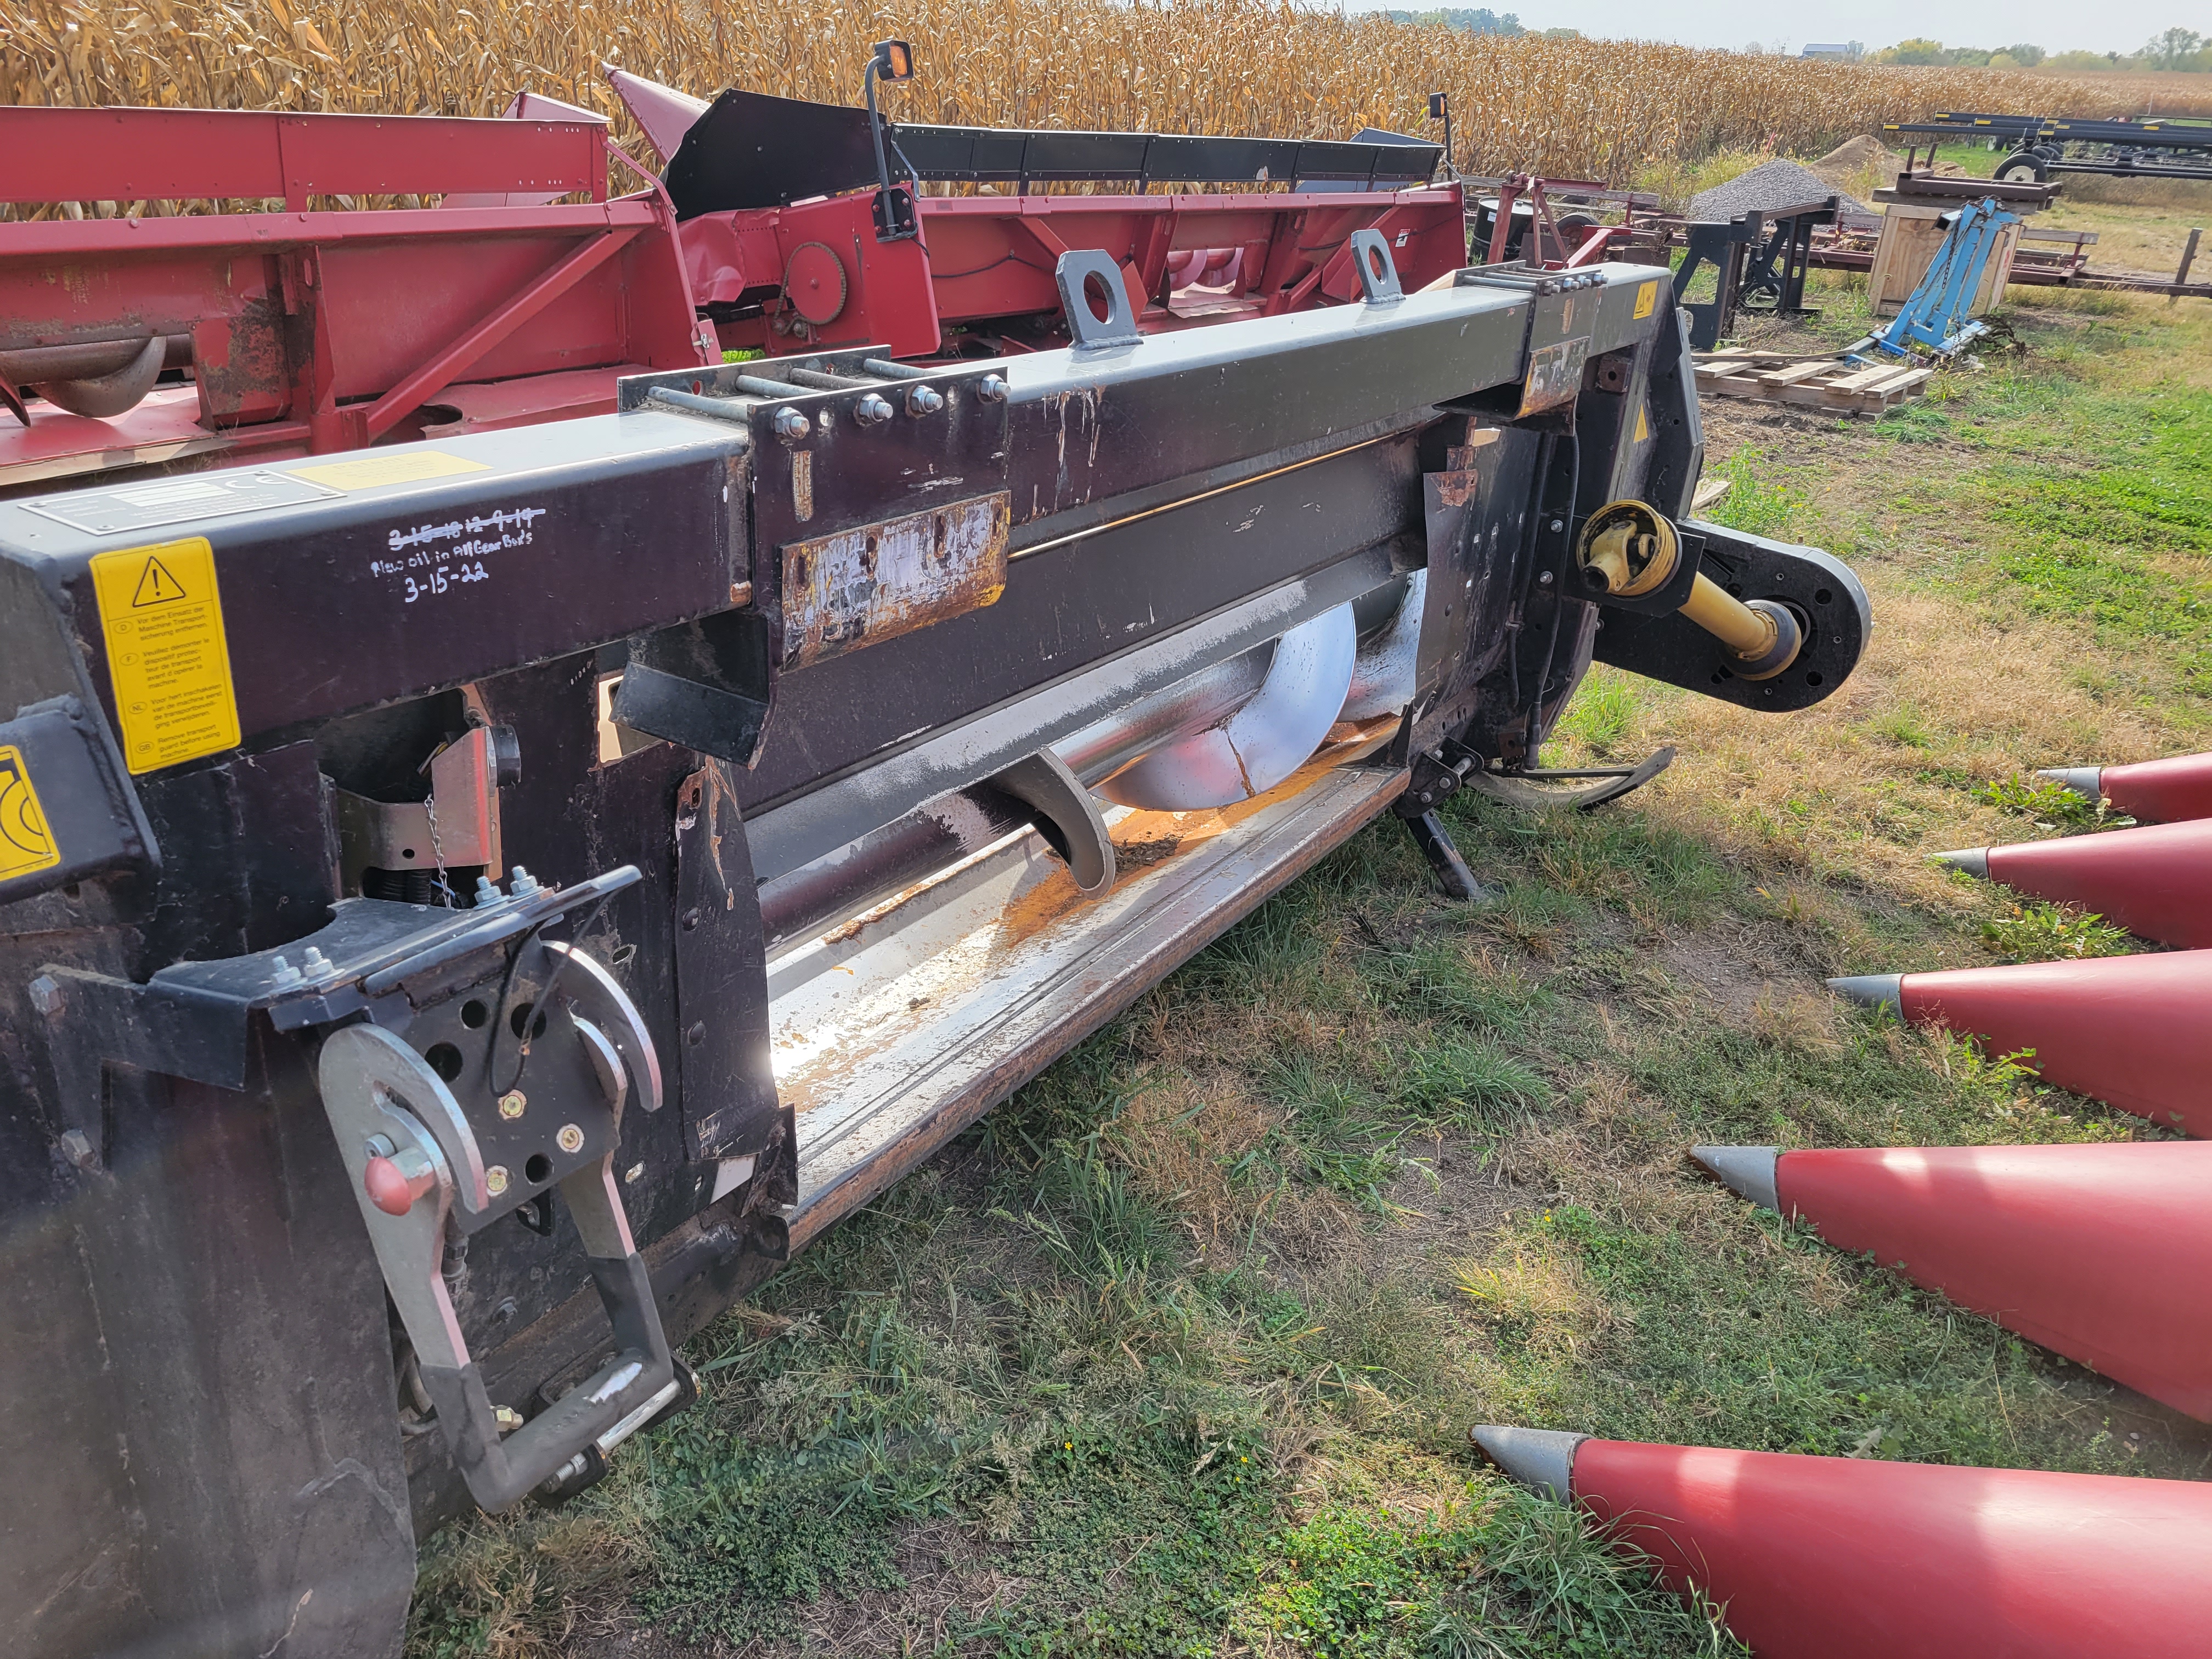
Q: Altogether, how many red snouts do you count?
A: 5